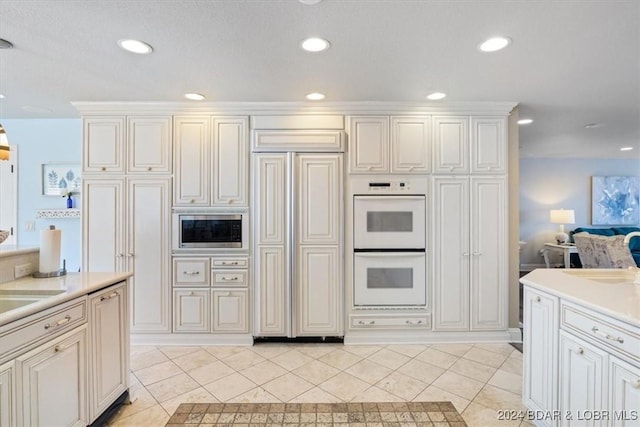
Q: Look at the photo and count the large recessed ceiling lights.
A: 3